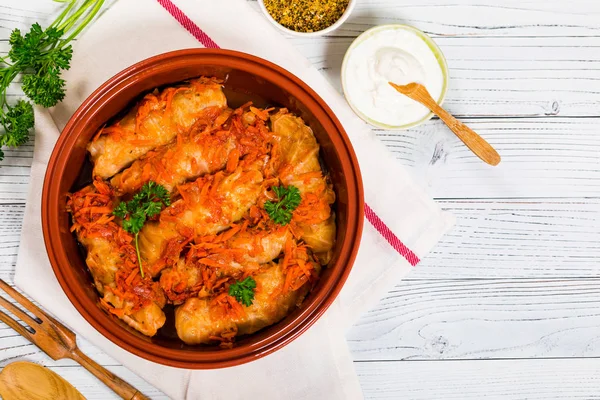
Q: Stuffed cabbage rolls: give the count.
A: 7